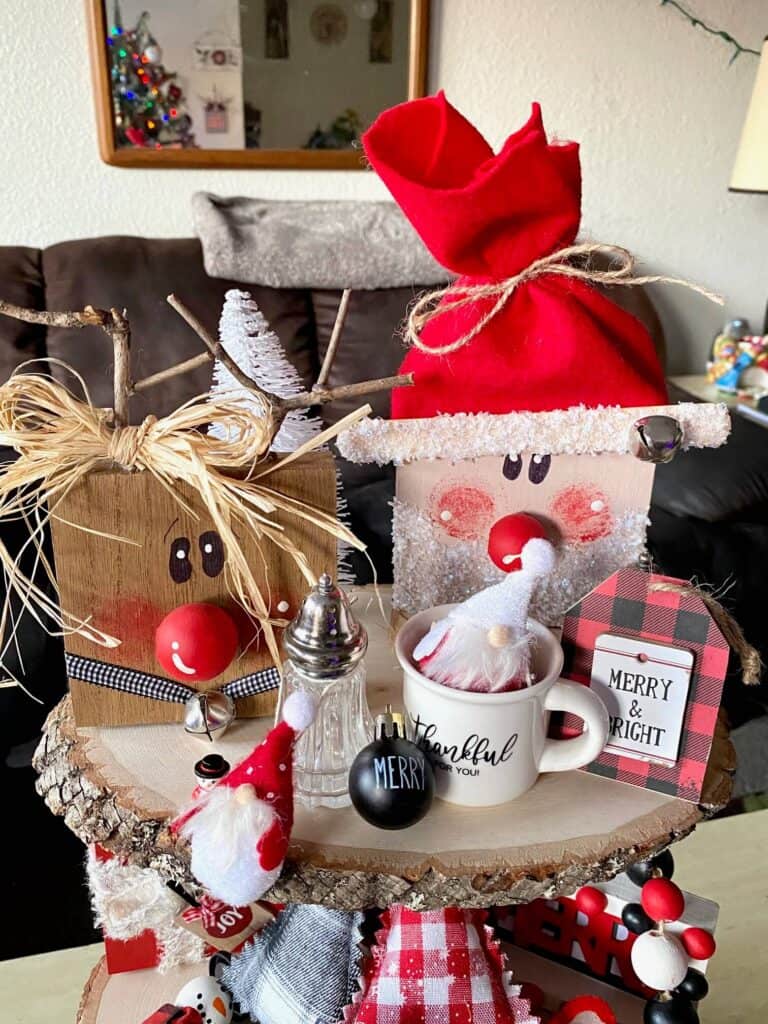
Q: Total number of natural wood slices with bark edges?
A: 2